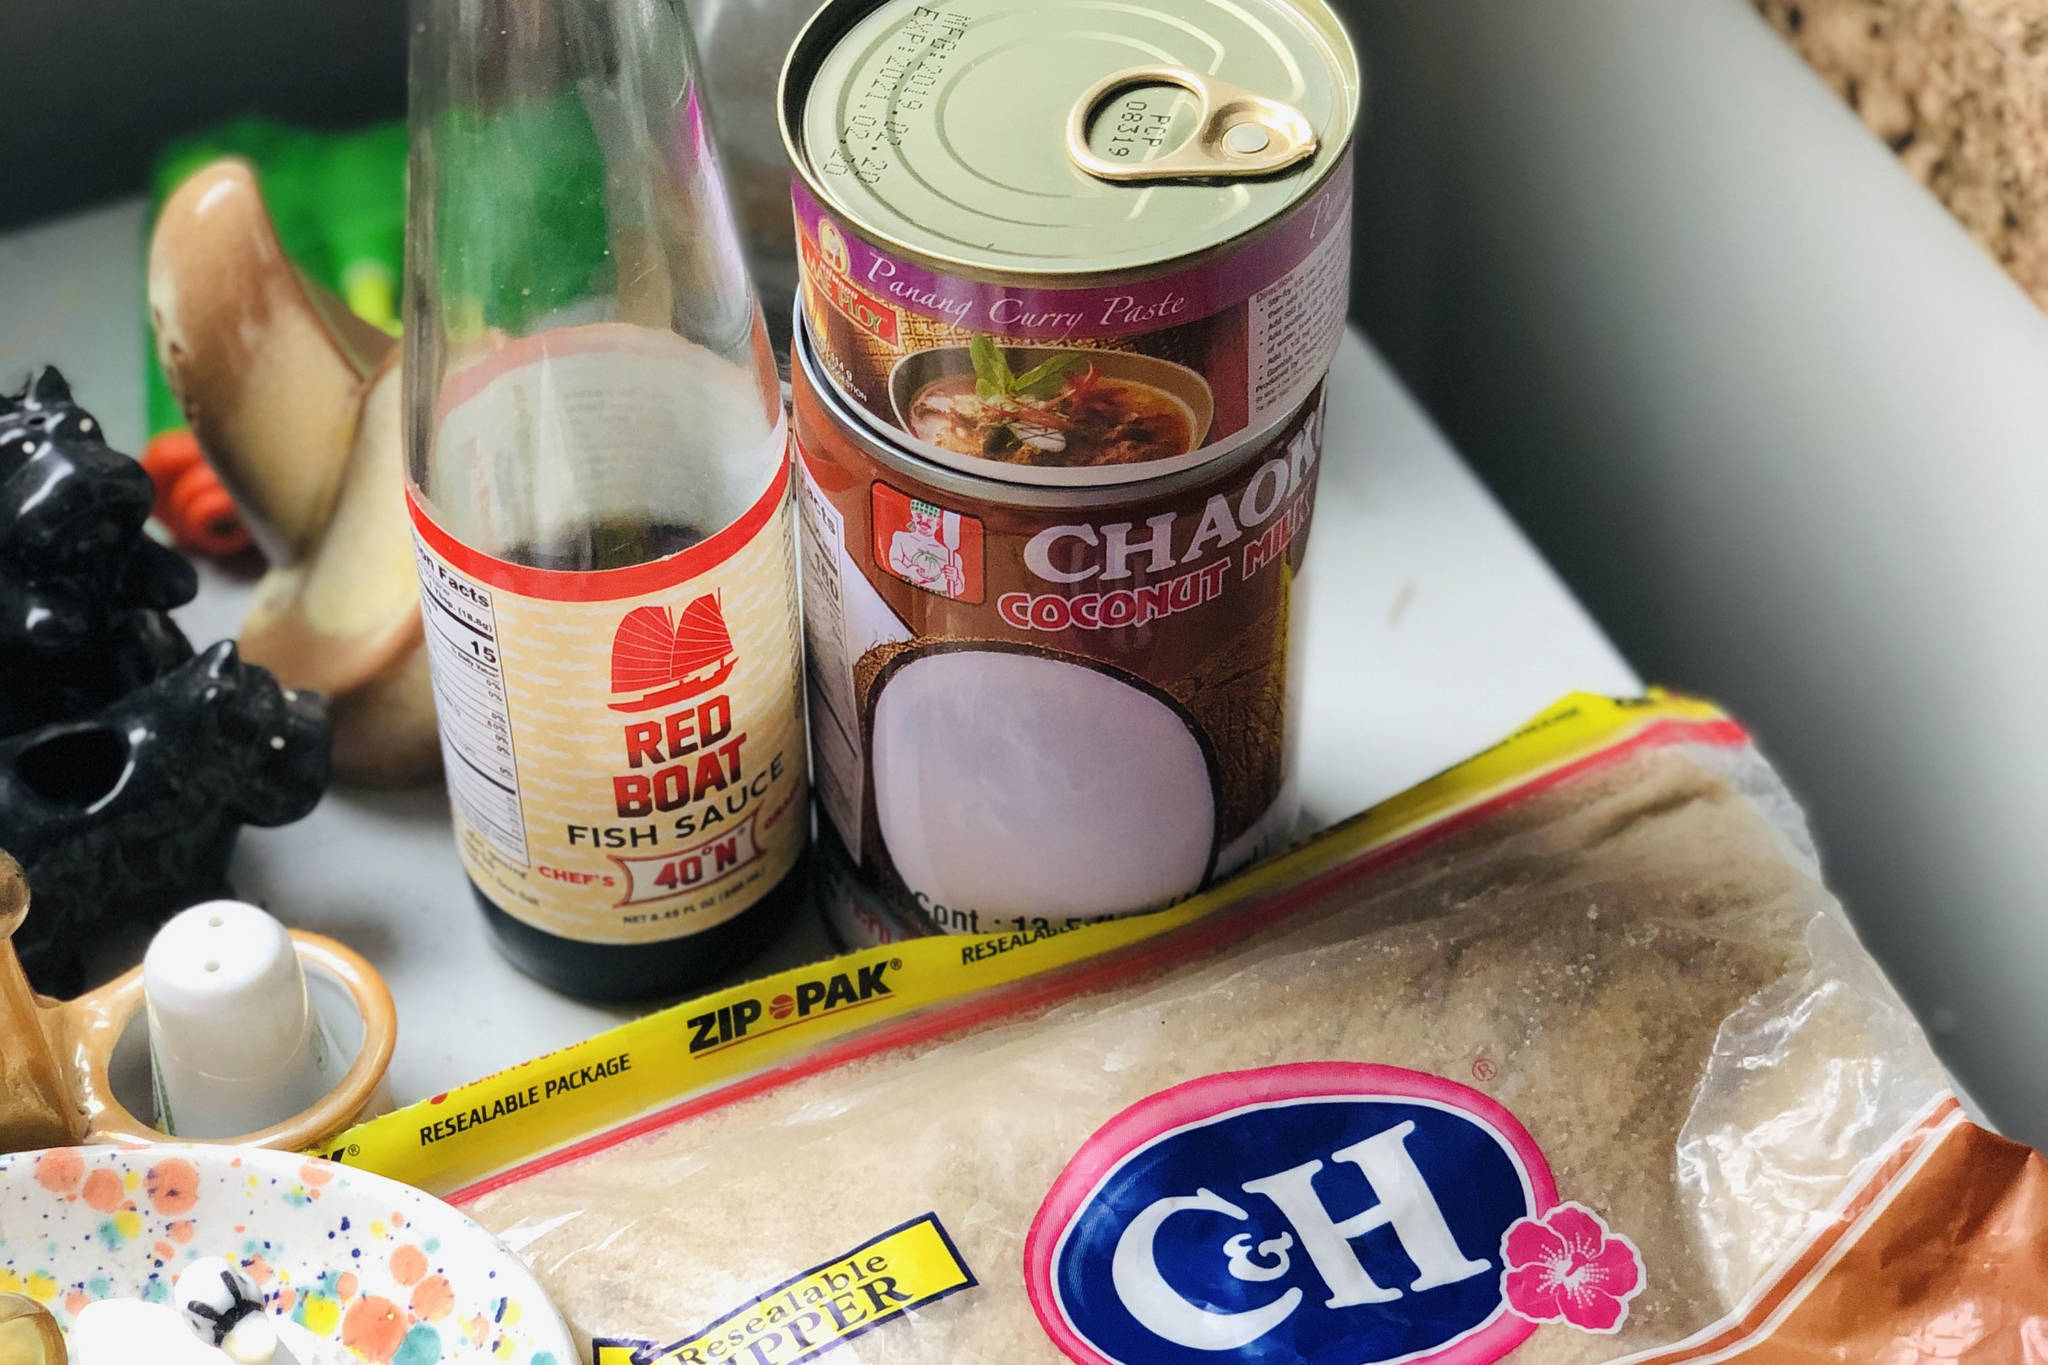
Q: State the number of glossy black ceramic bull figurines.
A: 2